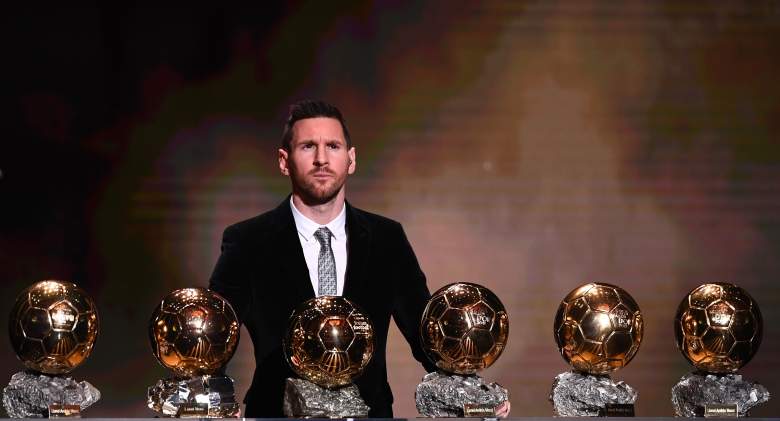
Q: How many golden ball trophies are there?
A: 6